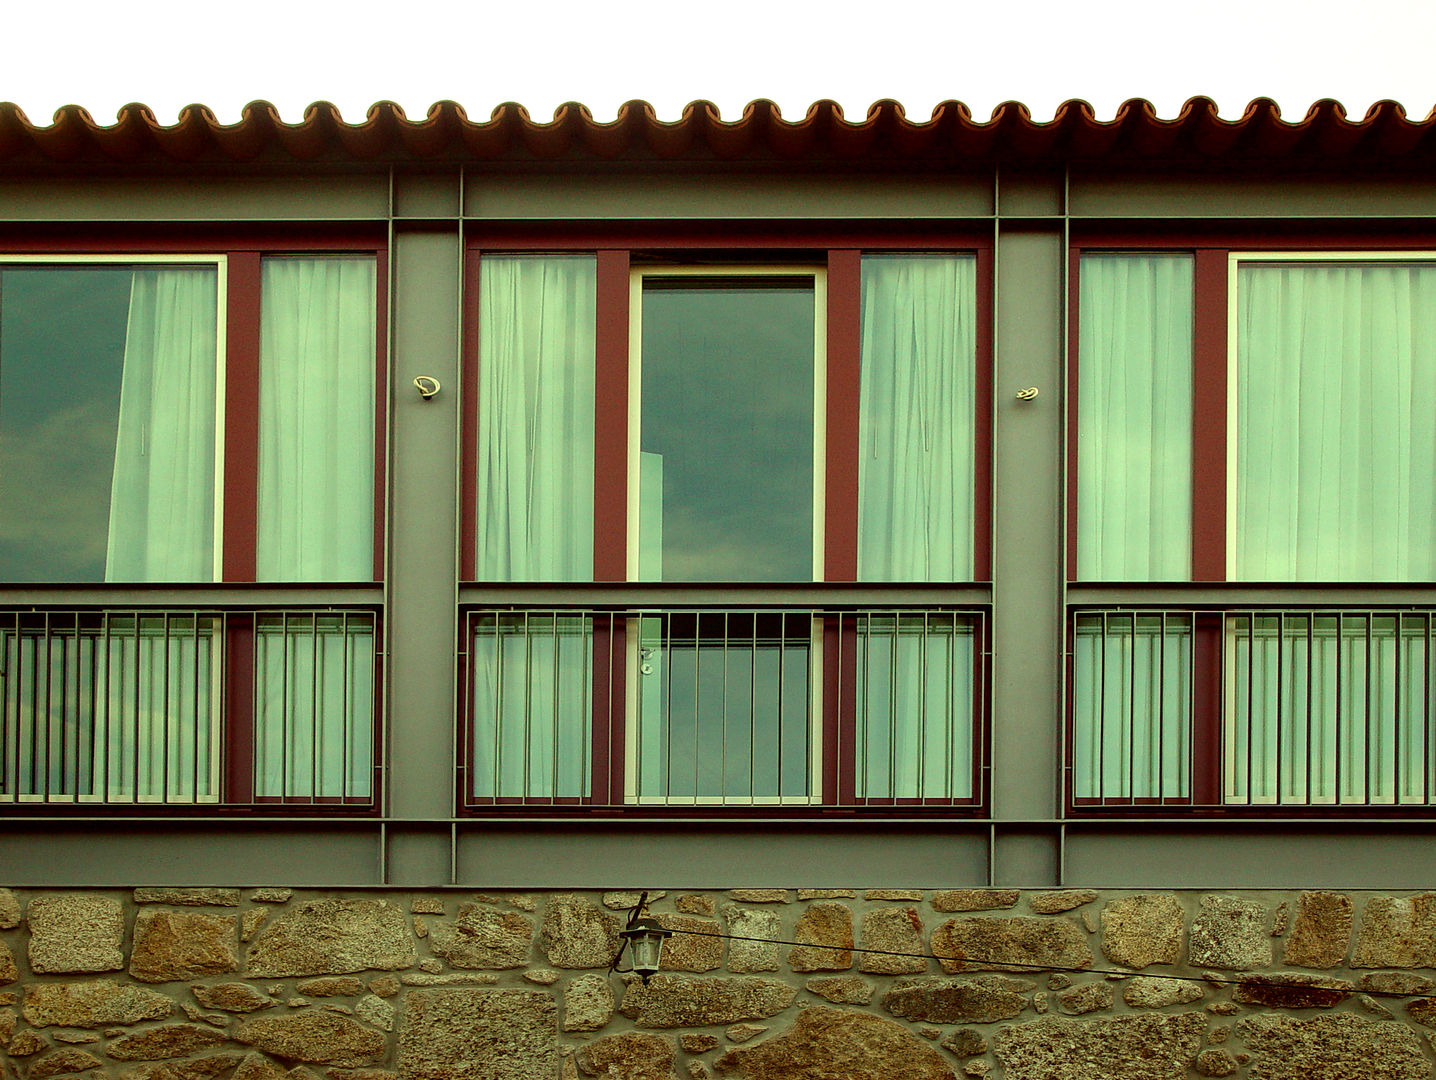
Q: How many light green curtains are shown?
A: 6